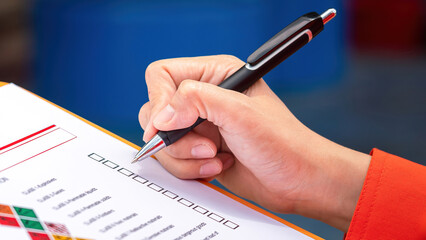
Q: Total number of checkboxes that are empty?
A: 10